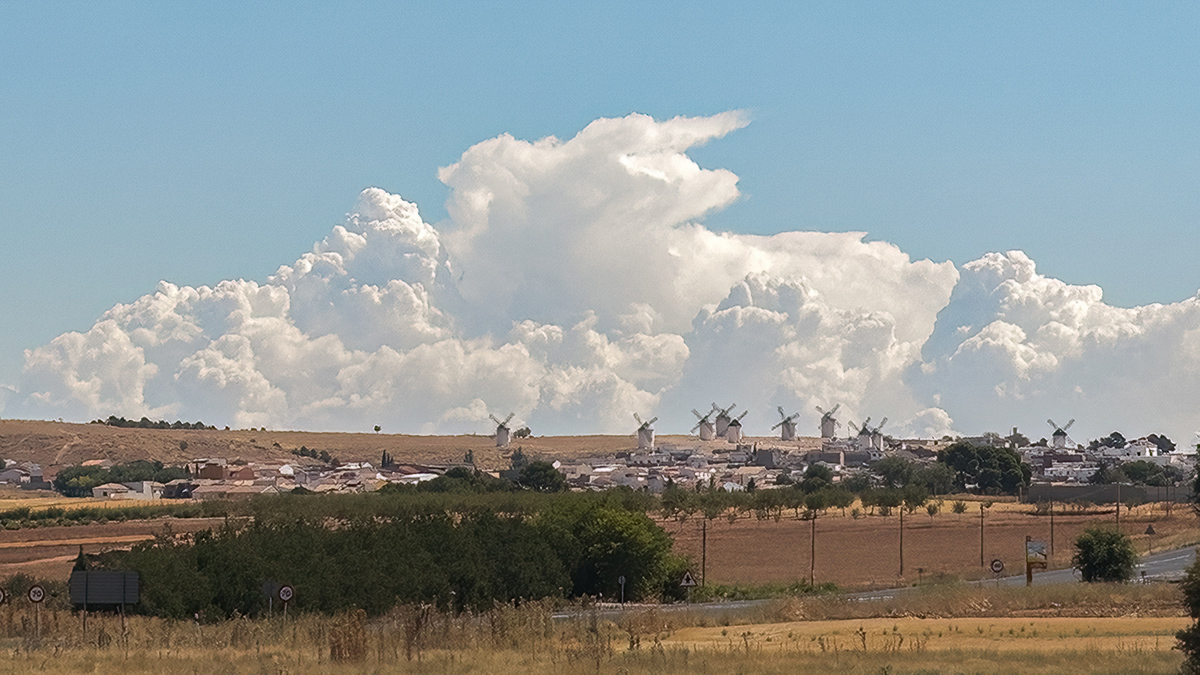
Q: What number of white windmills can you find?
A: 10